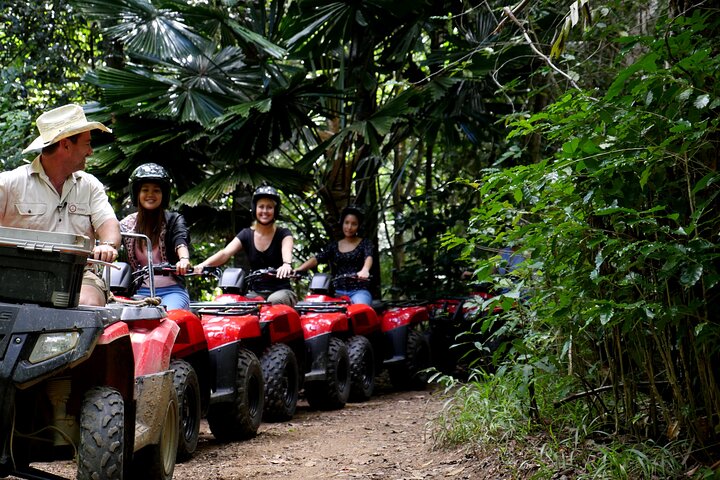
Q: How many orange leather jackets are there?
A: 0